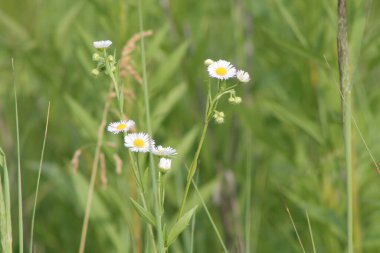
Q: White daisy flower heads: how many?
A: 7